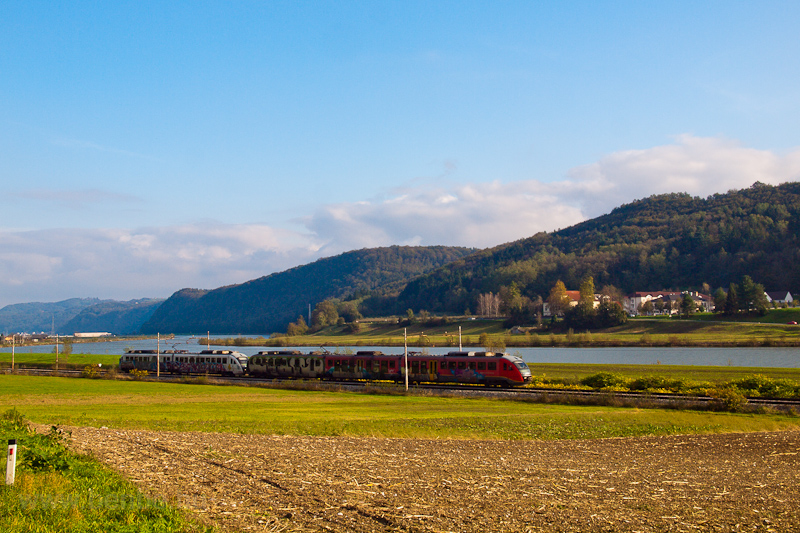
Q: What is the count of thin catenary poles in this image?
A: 6